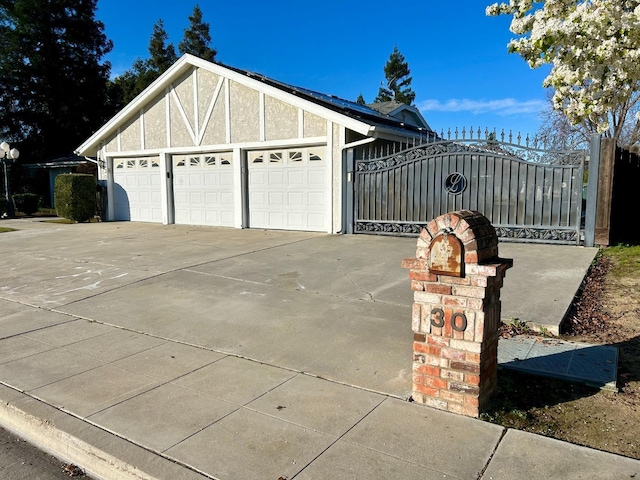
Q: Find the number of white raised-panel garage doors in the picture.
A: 3